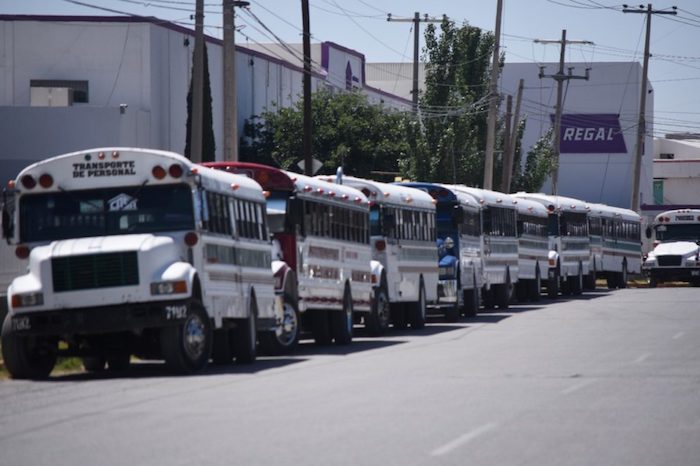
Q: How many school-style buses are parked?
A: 9